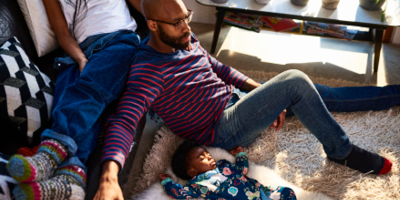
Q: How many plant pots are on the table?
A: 5